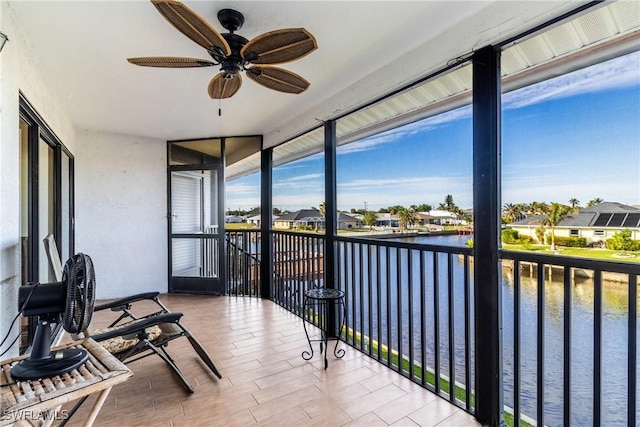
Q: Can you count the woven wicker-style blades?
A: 5